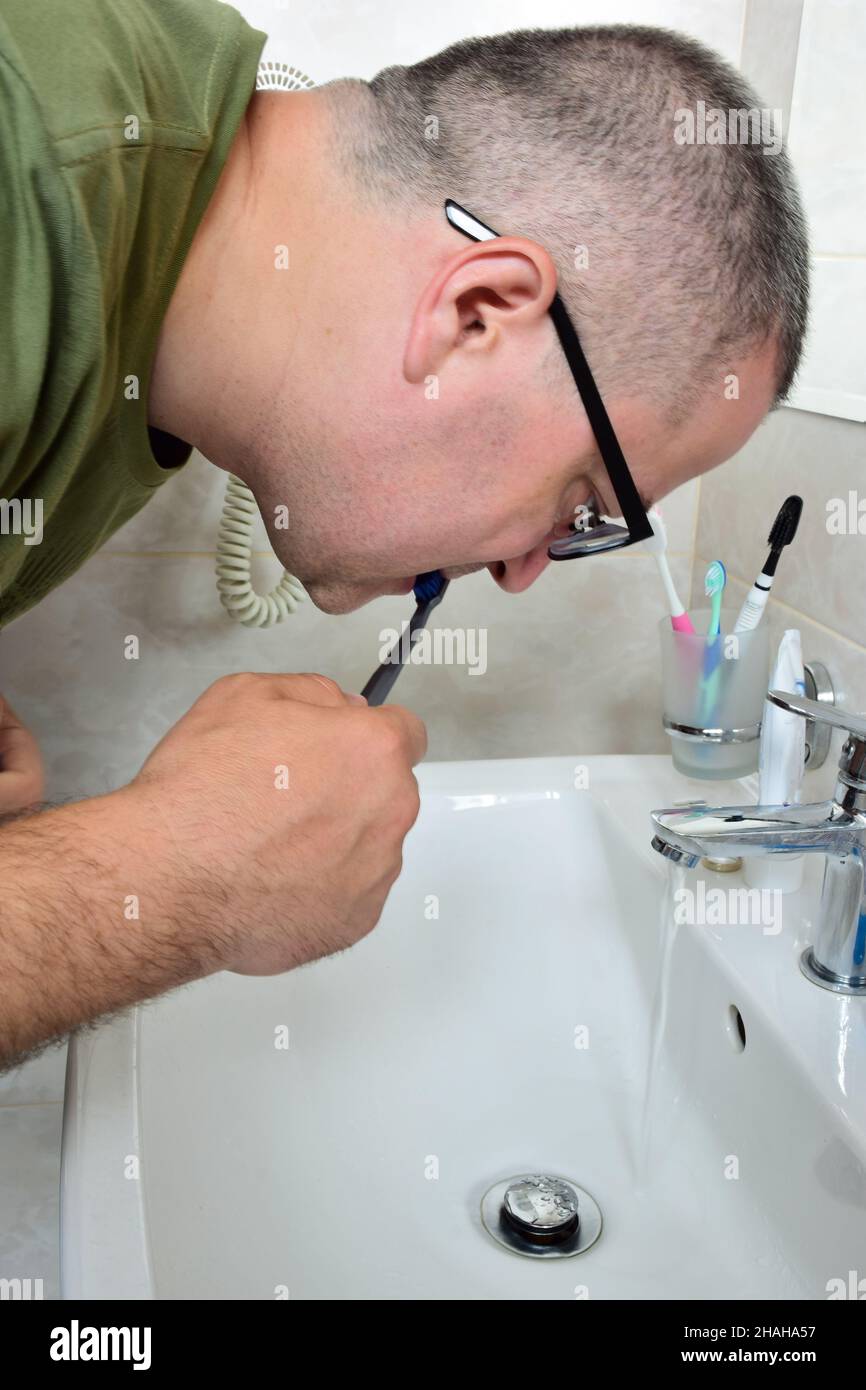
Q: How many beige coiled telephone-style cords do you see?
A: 1